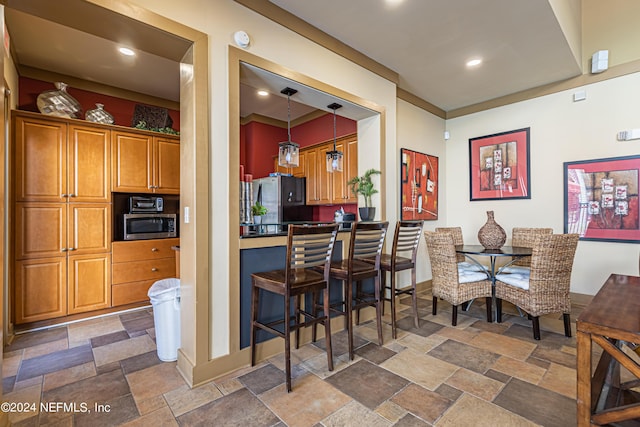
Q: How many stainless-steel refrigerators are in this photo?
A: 1